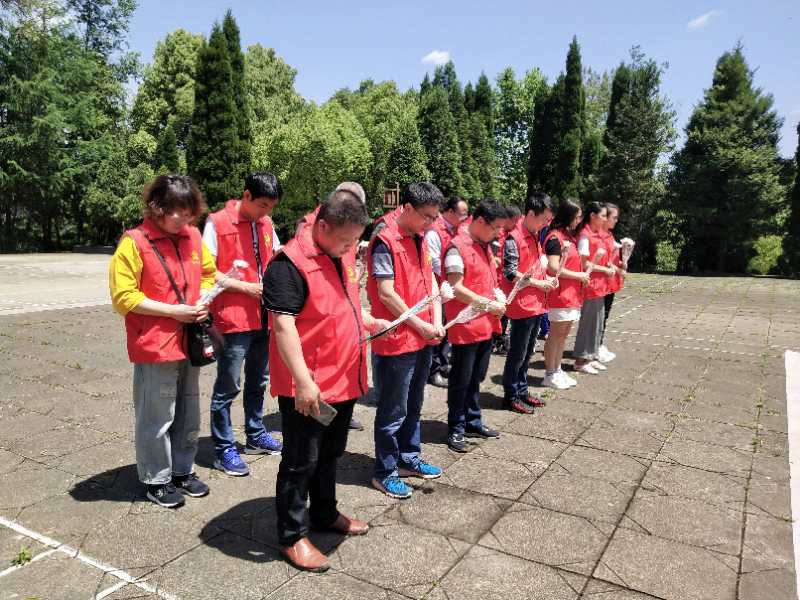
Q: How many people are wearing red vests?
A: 12